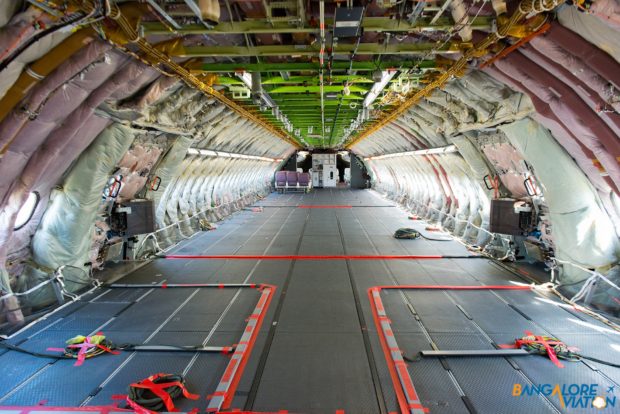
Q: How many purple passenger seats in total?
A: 3